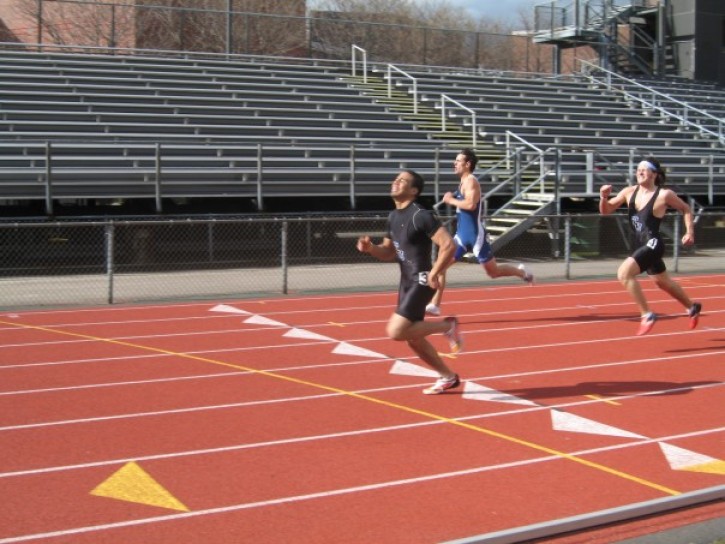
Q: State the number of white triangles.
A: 8